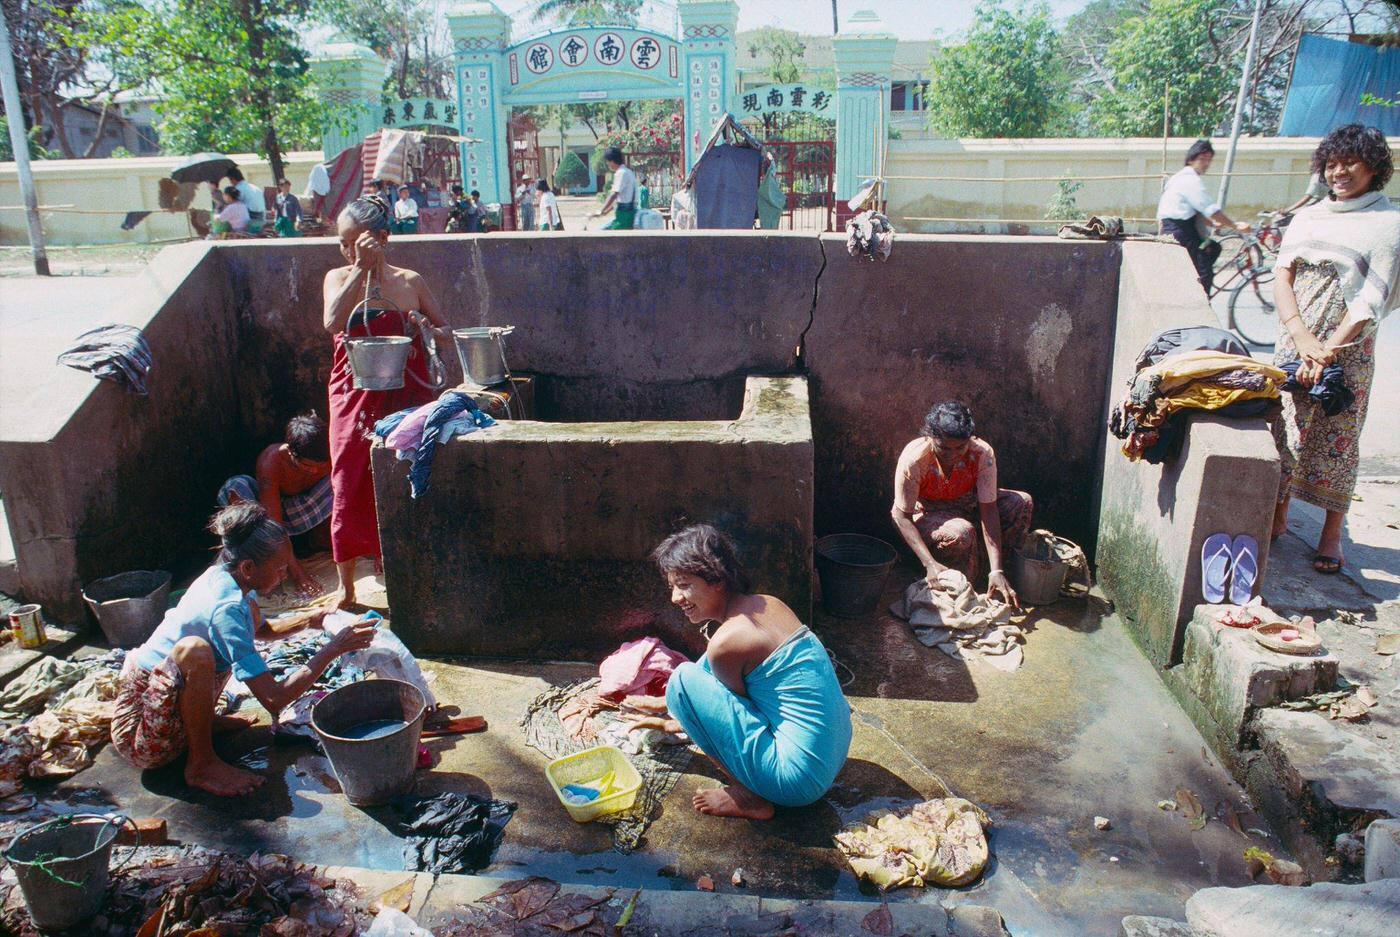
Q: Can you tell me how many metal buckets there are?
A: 7